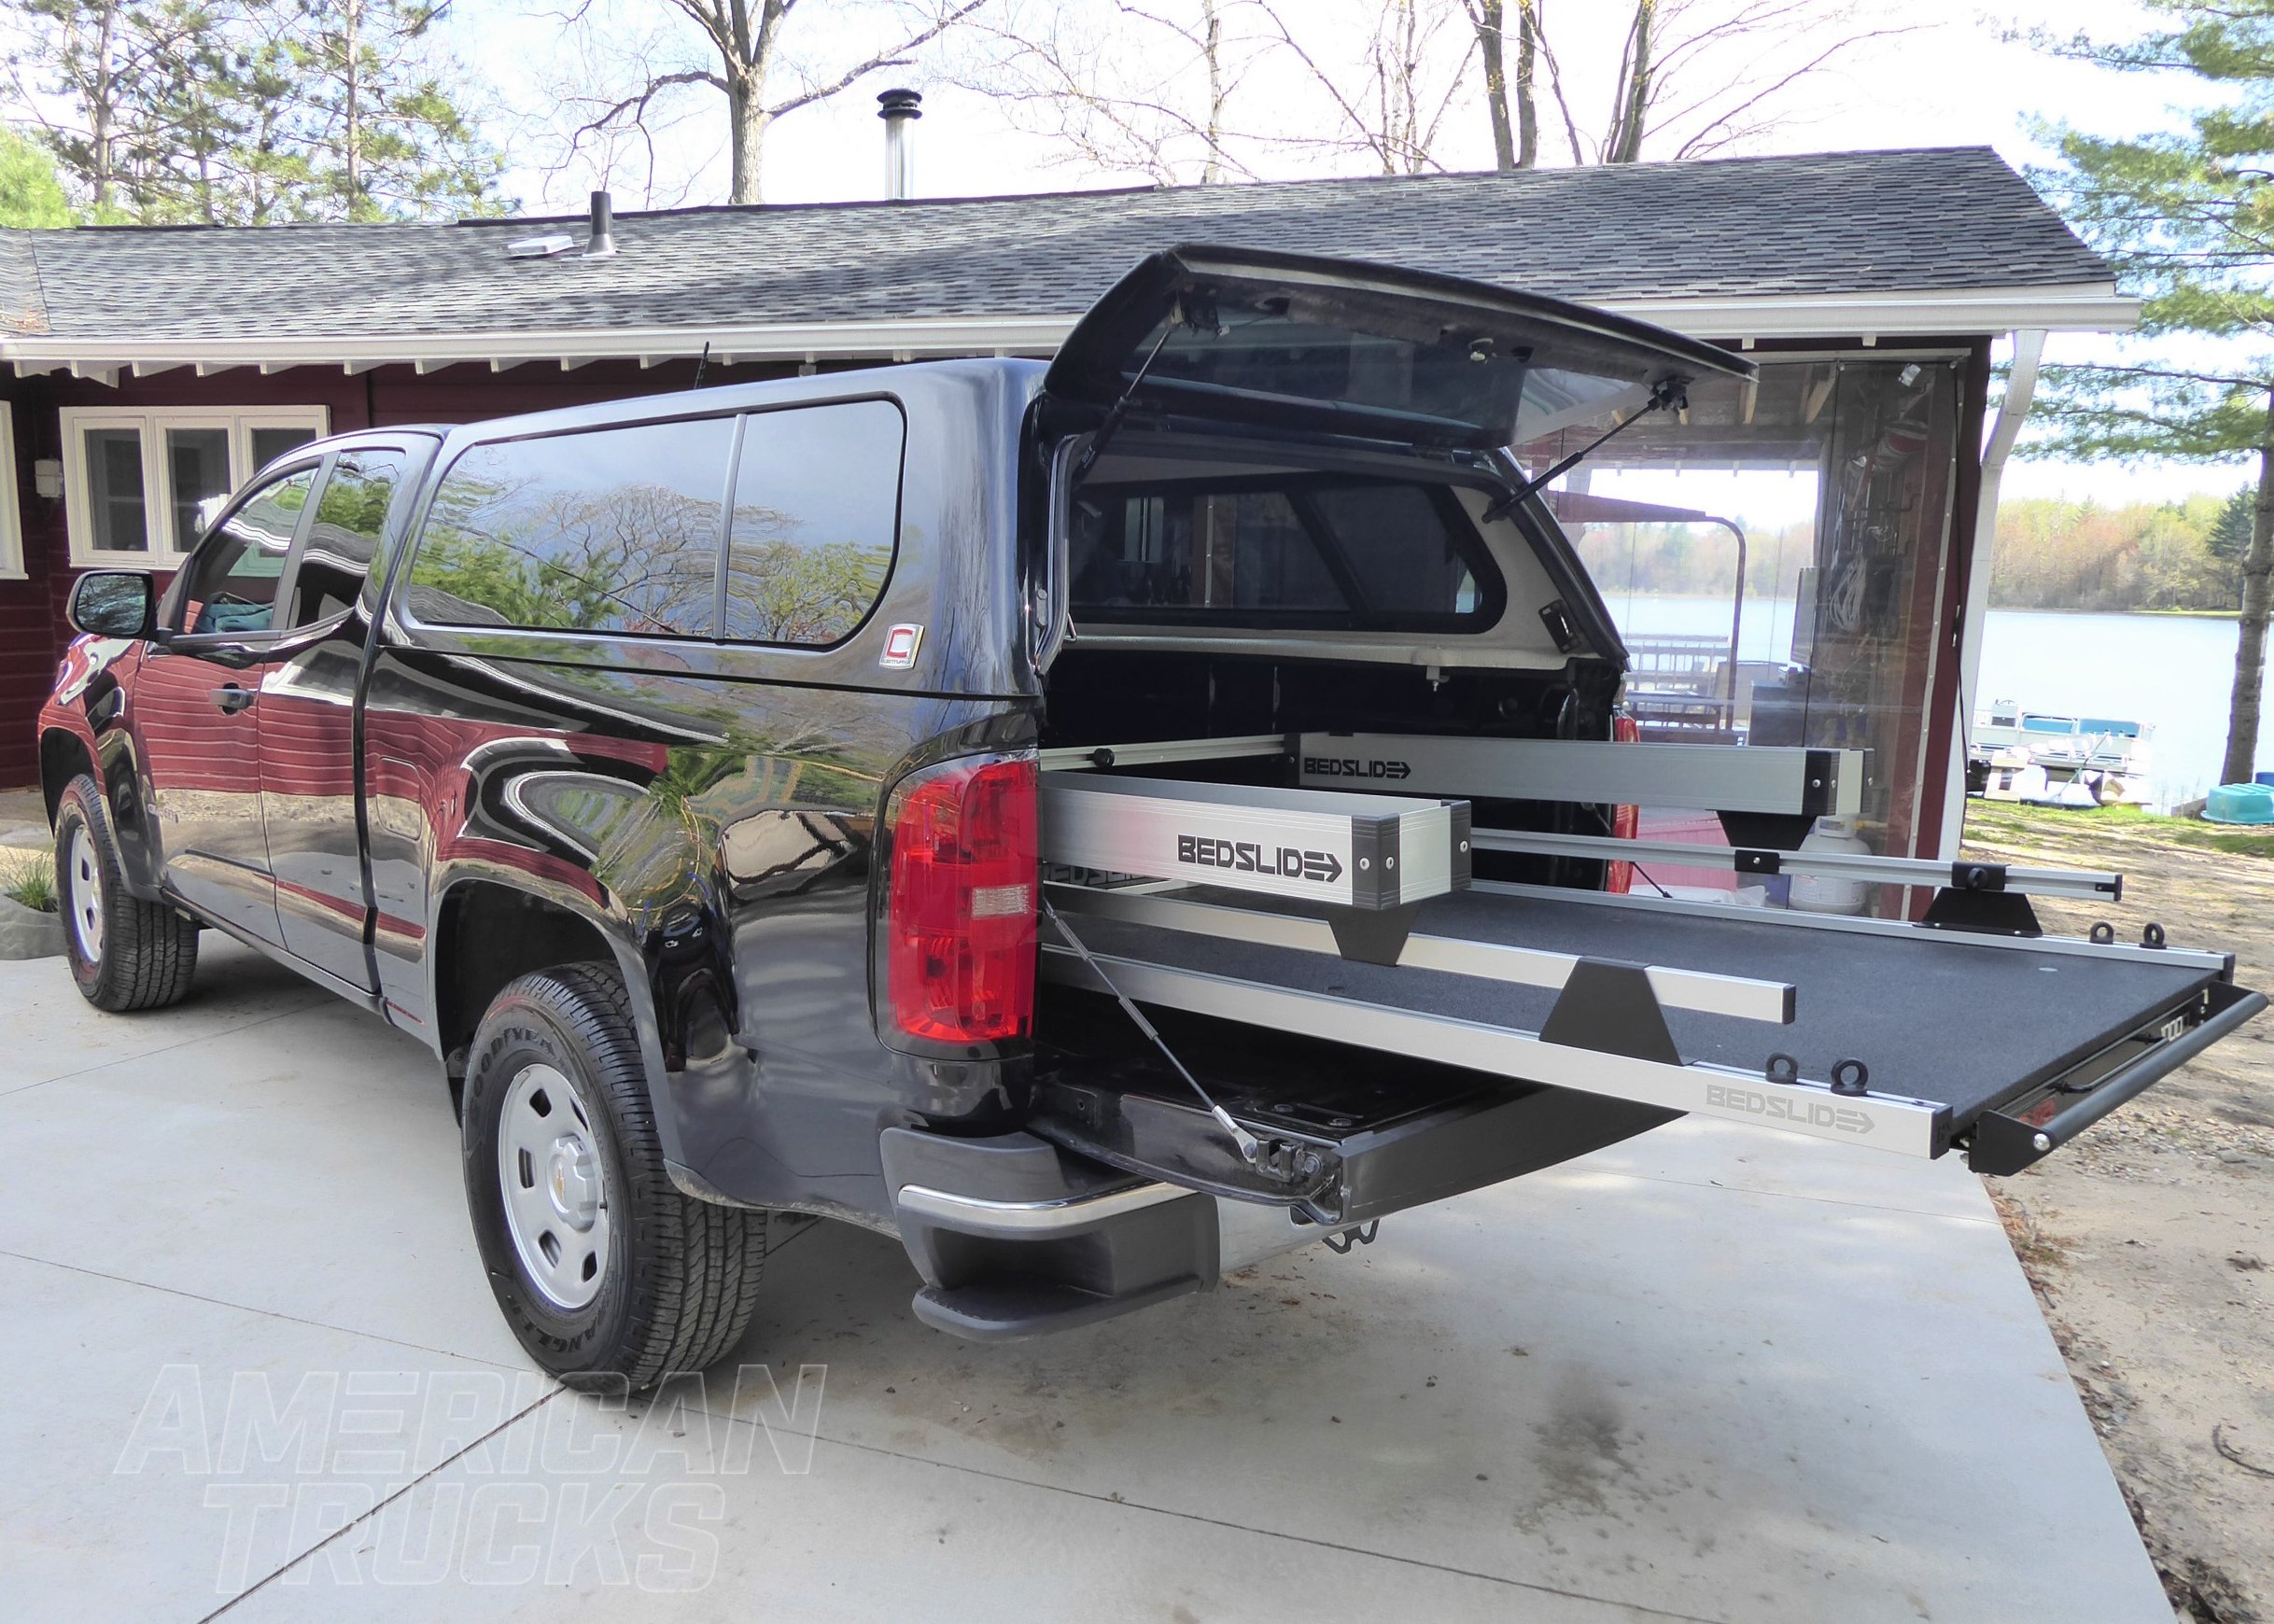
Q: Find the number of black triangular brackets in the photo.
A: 4